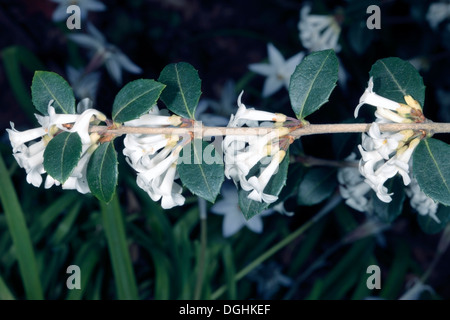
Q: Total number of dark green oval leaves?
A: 10